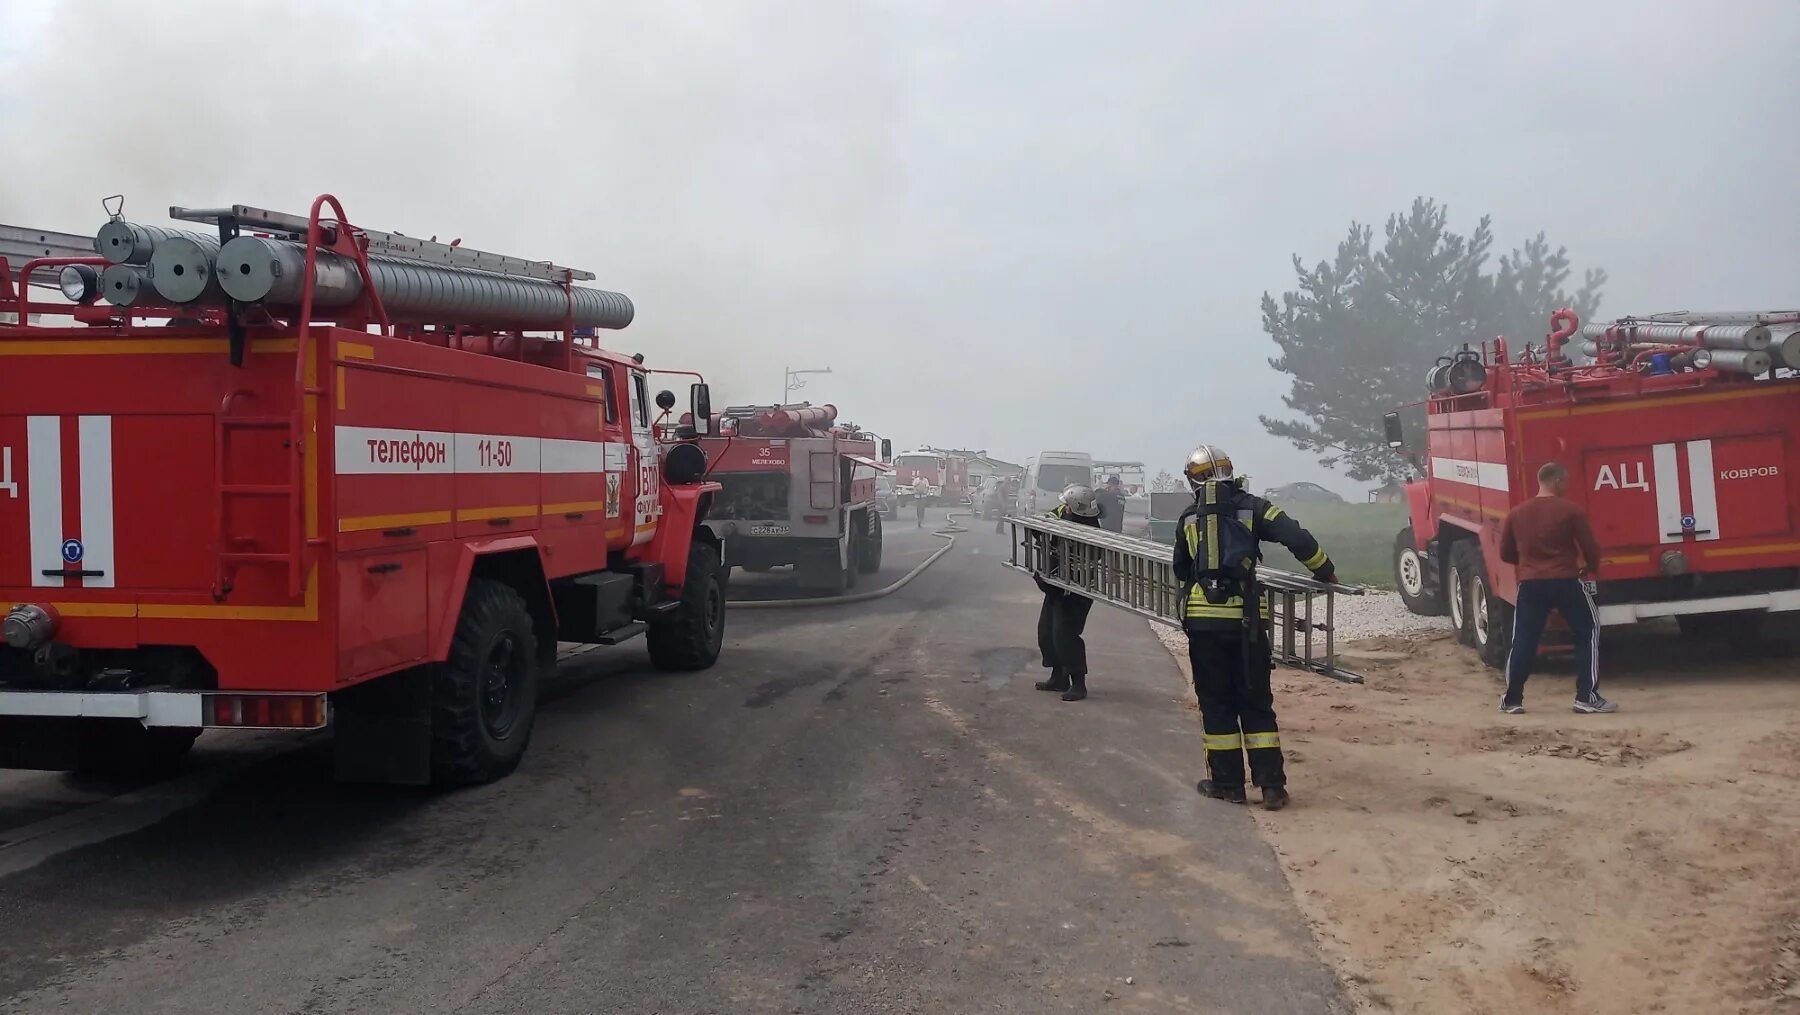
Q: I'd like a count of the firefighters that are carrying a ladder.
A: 2